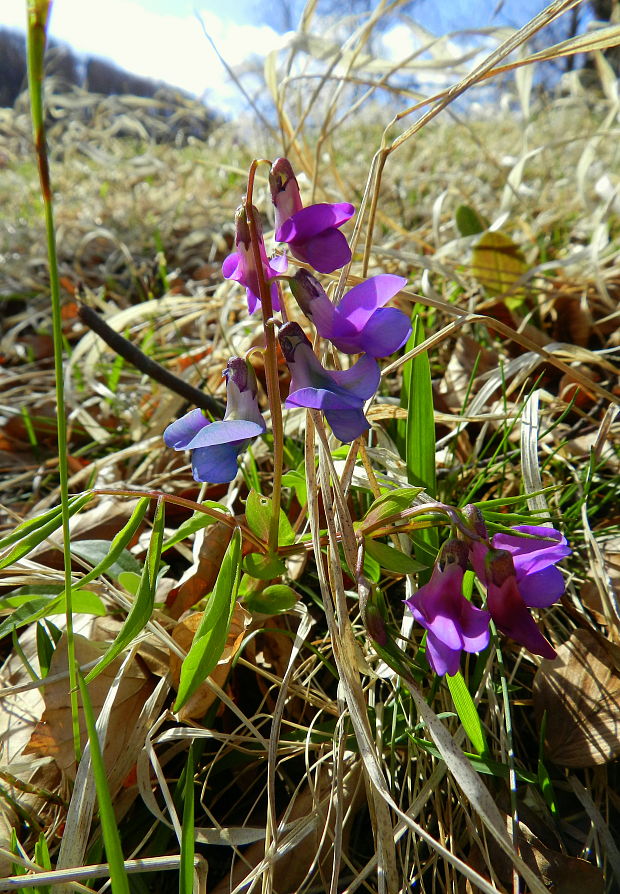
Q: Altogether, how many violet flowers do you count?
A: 8